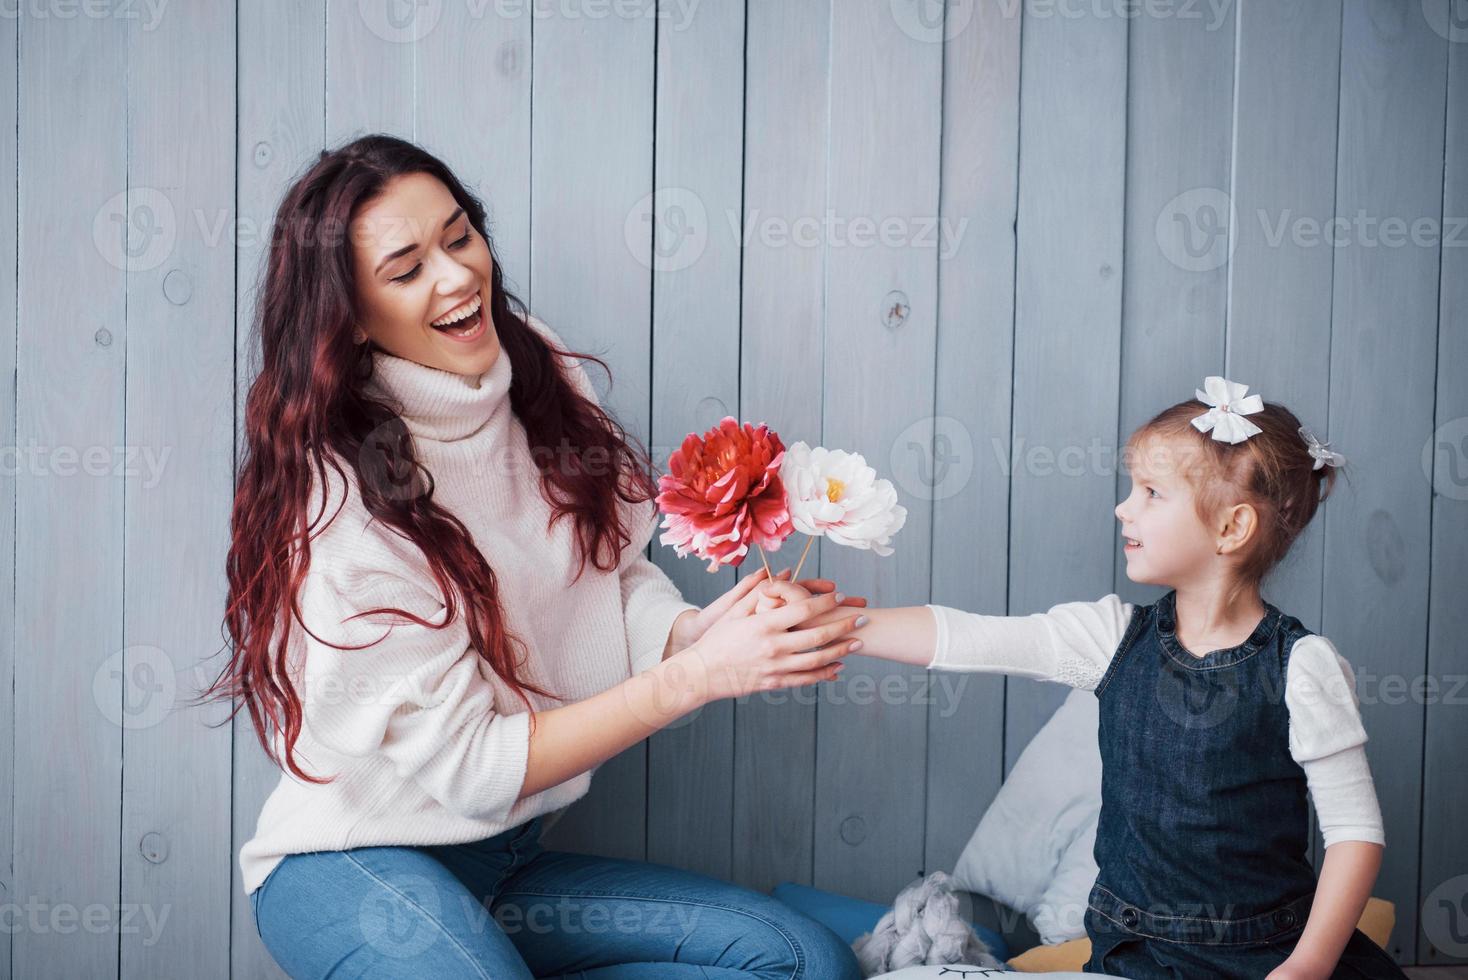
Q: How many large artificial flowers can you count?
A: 2